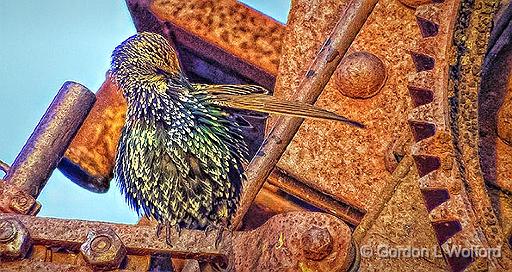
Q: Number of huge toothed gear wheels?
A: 1